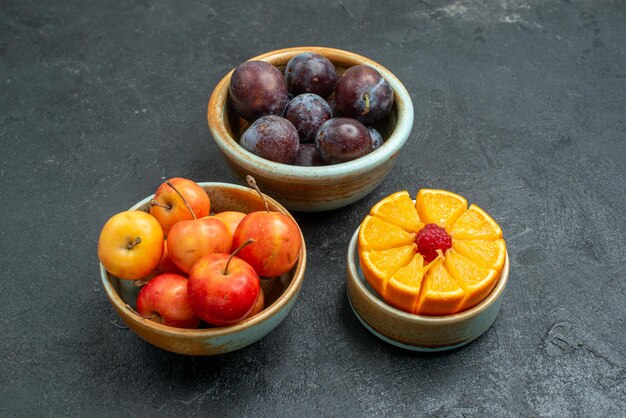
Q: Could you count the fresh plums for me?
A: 8